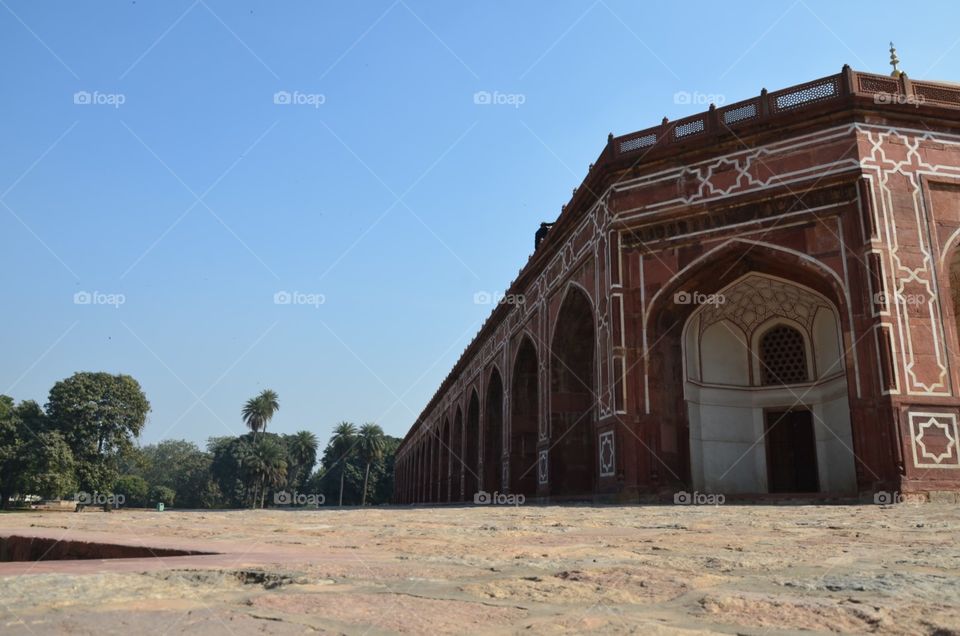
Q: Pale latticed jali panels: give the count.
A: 4